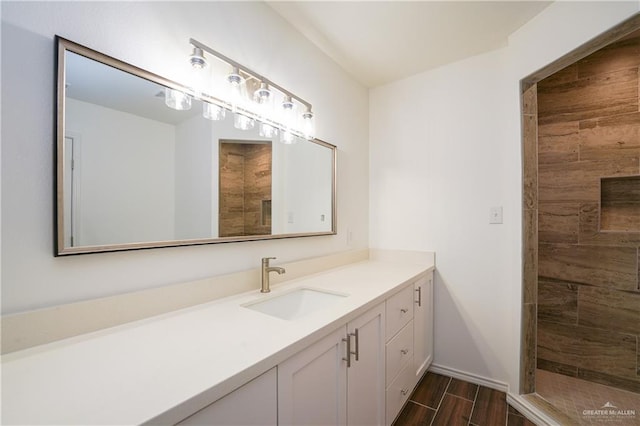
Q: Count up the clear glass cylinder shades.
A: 5